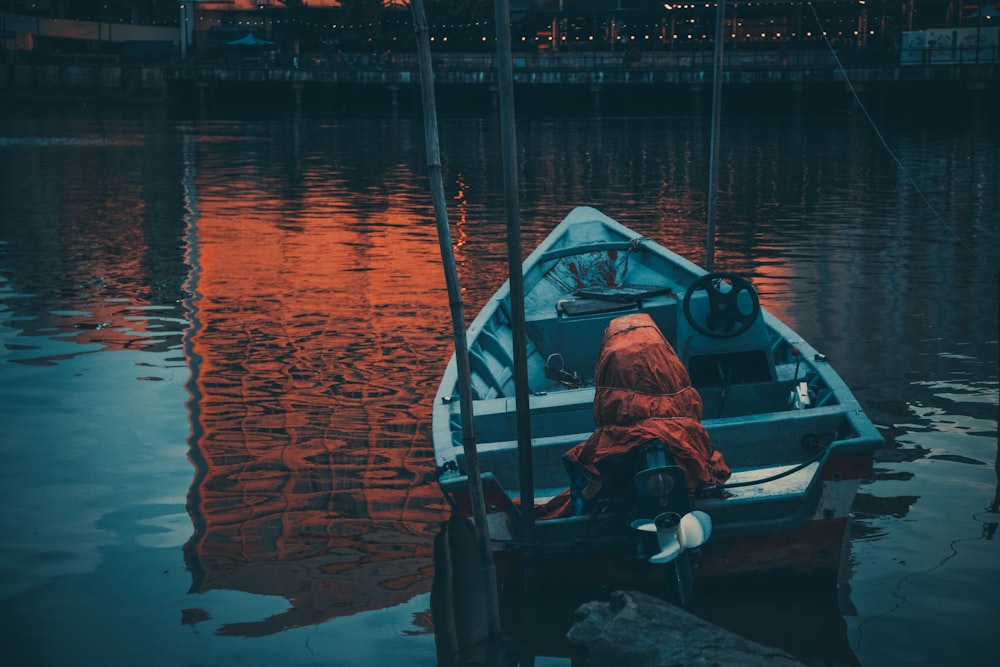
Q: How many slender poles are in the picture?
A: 3